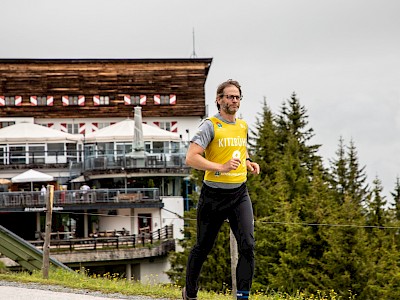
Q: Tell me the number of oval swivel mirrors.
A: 0